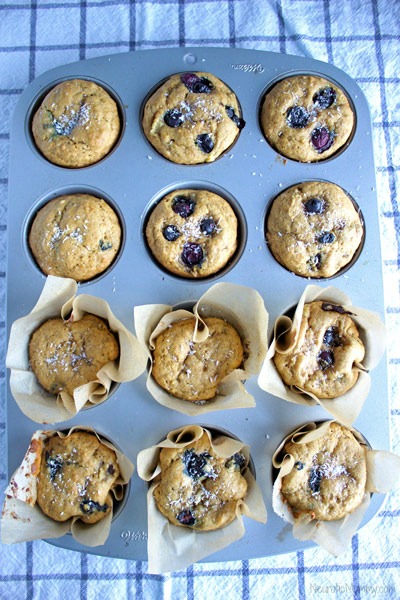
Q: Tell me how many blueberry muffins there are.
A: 12